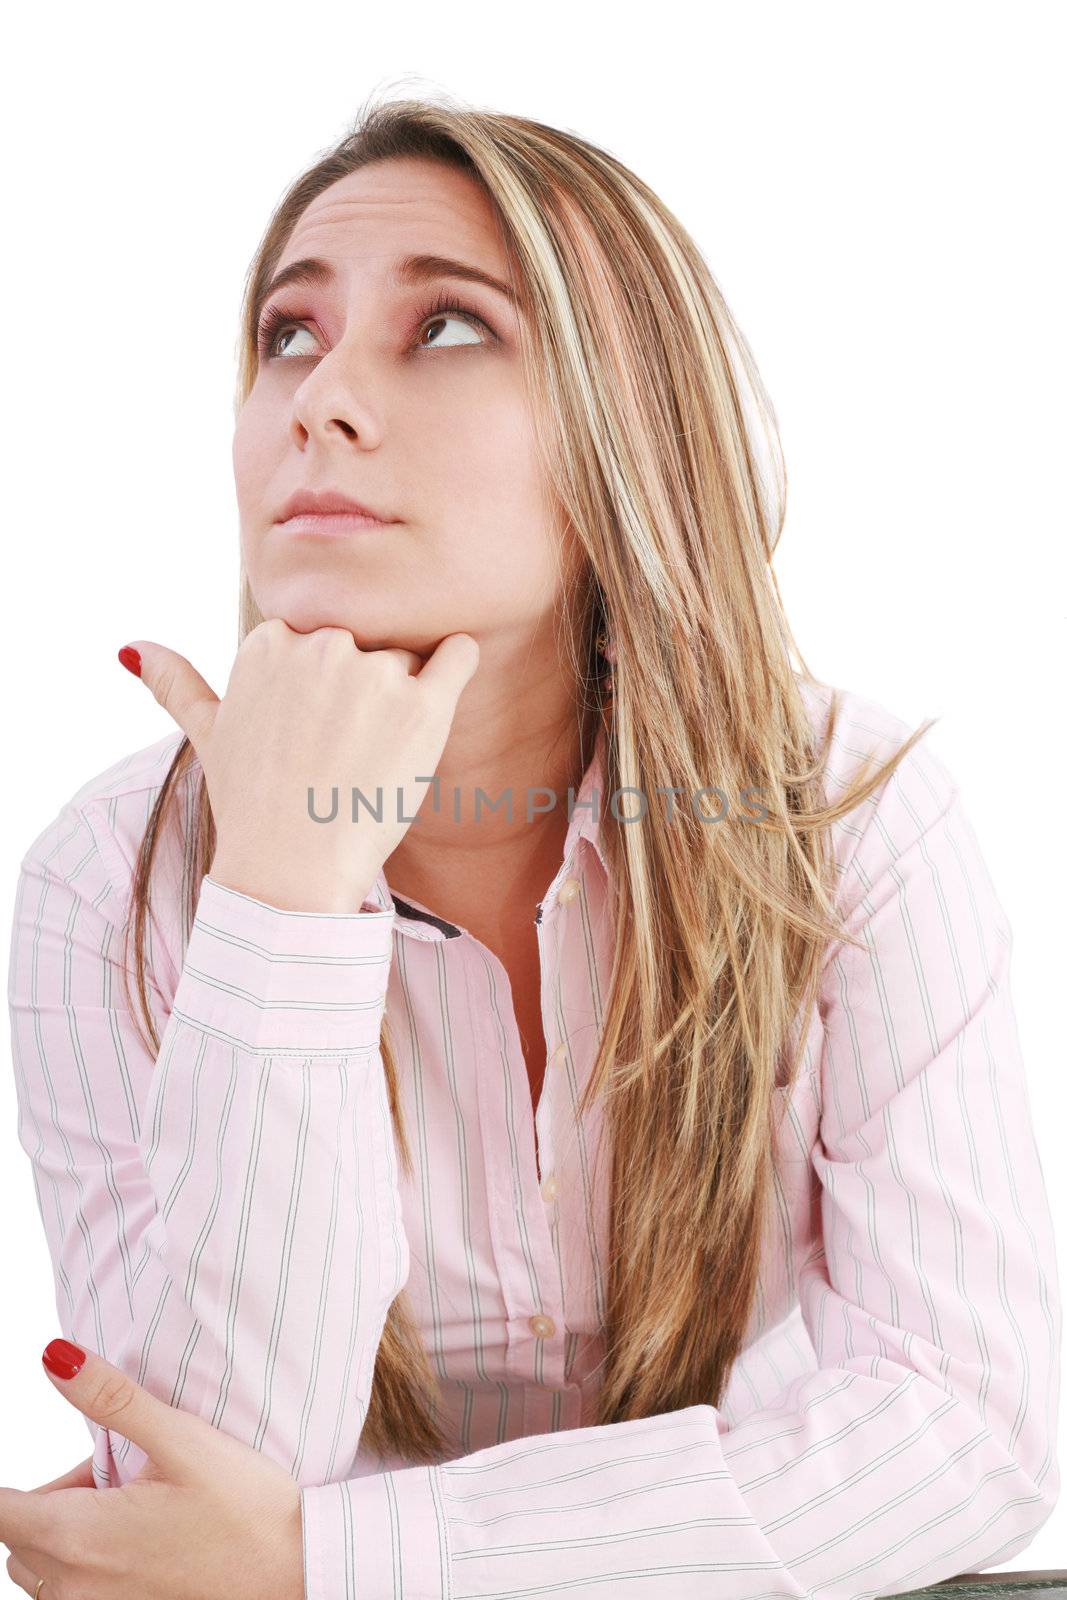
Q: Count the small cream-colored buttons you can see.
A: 4